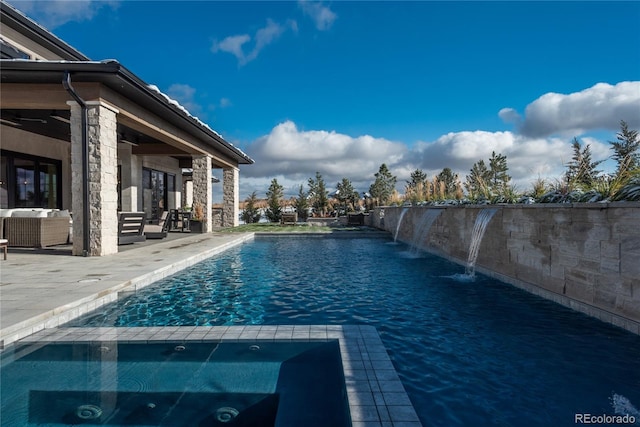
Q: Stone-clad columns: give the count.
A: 3